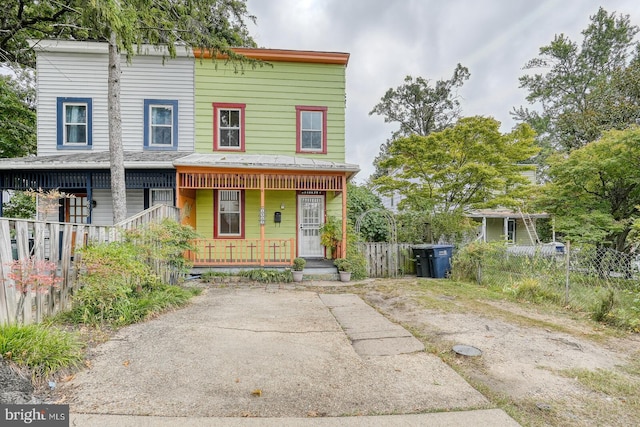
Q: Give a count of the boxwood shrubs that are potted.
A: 2